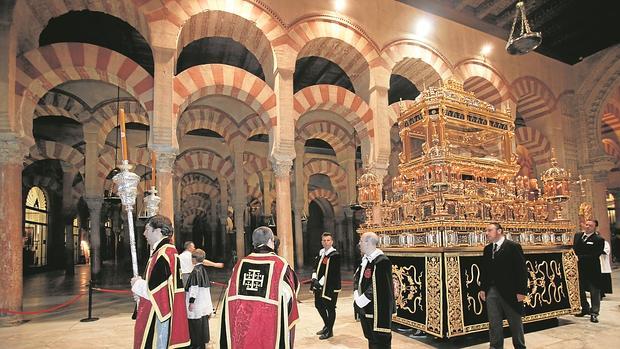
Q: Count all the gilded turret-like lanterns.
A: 3